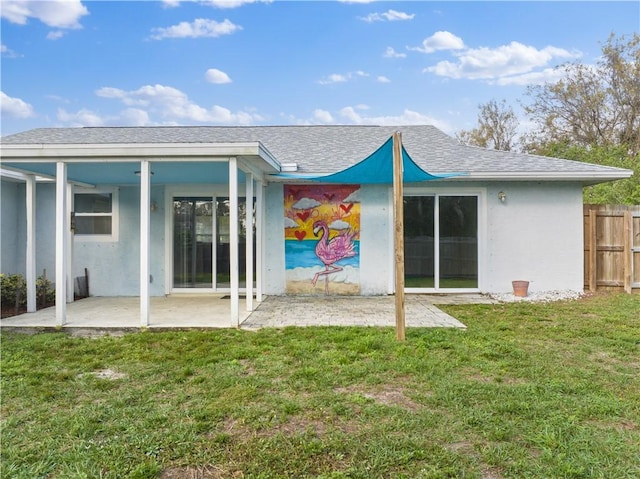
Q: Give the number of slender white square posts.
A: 7